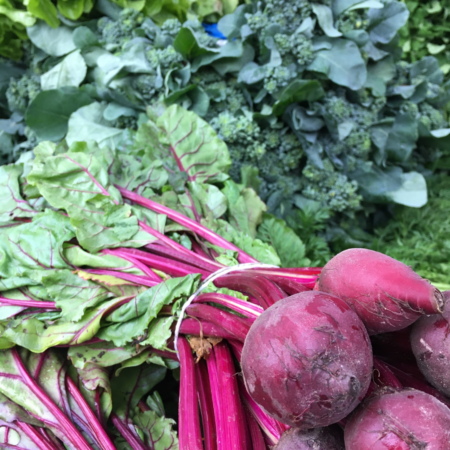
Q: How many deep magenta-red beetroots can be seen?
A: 5